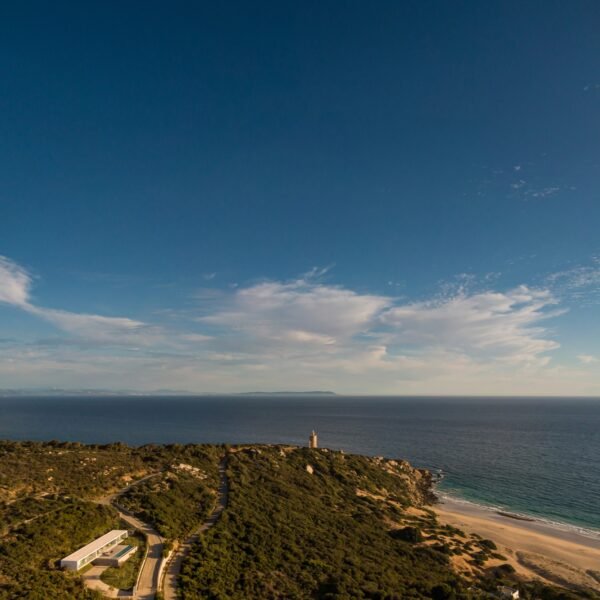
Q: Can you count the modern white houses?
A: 1